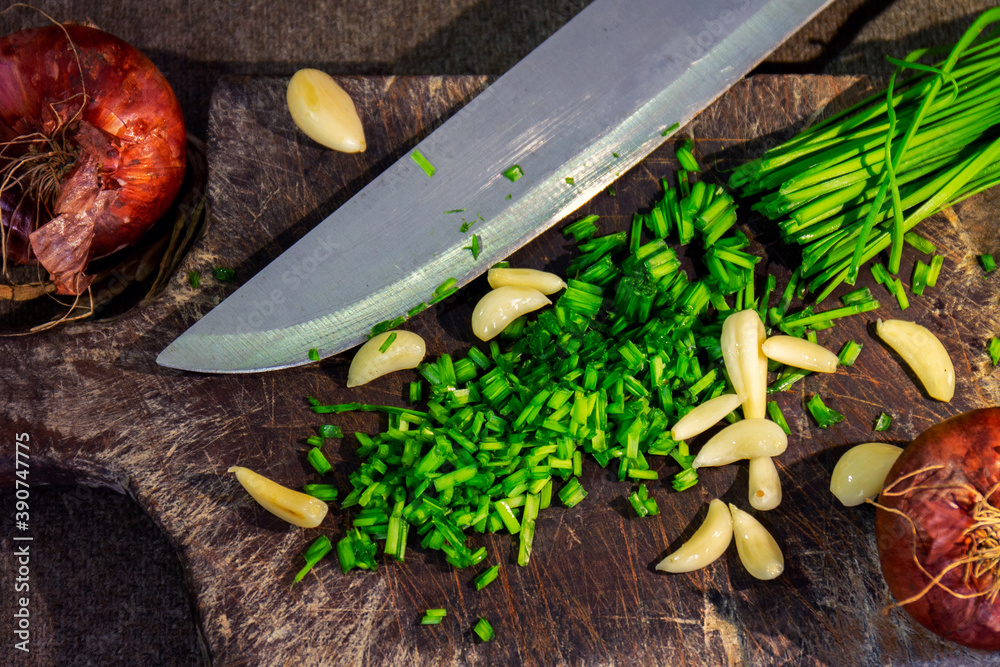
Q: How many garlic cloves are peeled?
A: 14